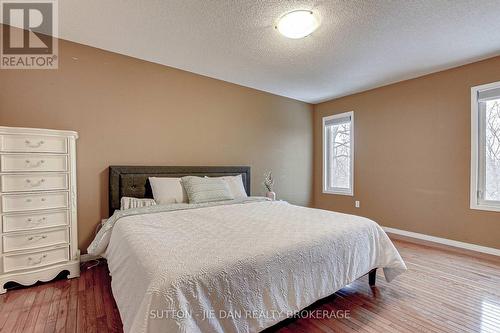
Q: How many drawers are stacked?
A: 7